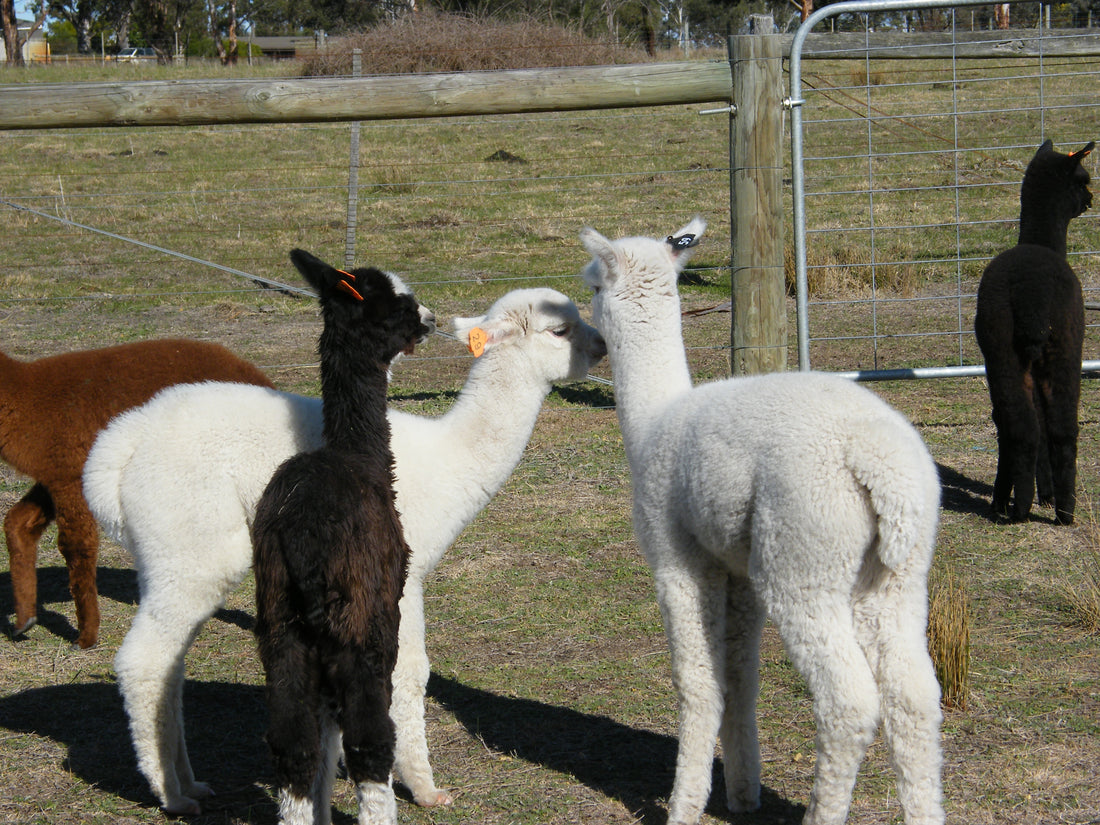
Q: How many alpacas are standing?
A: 5